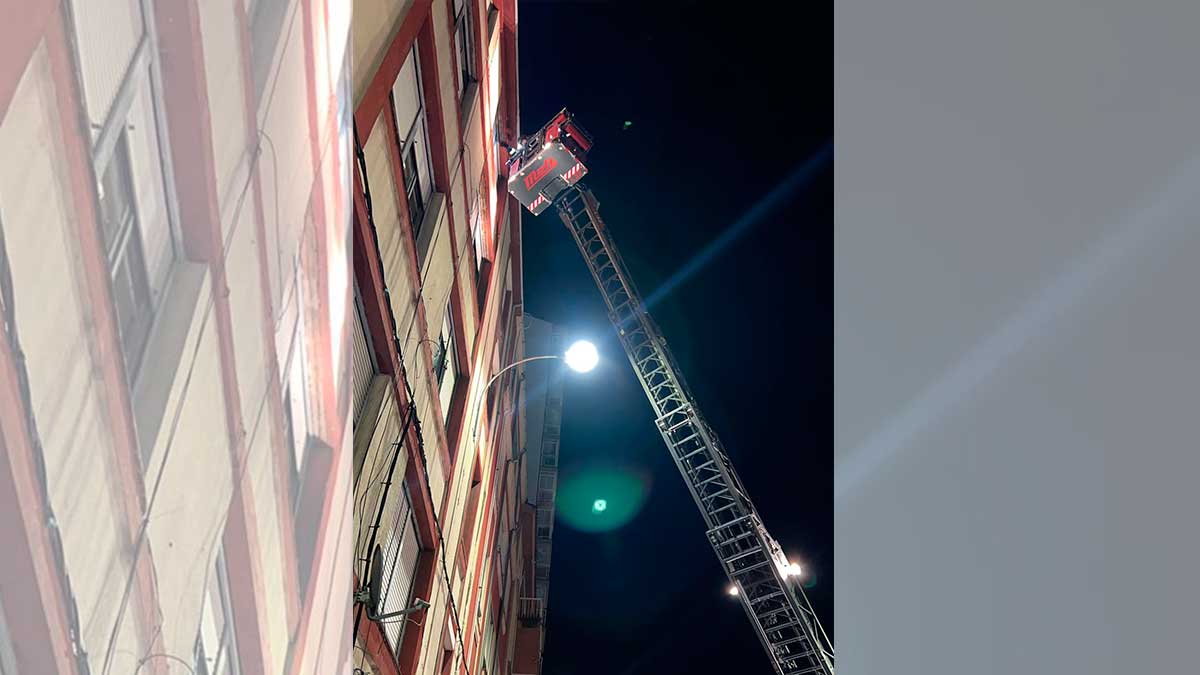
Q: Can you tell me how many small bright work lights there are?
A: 2